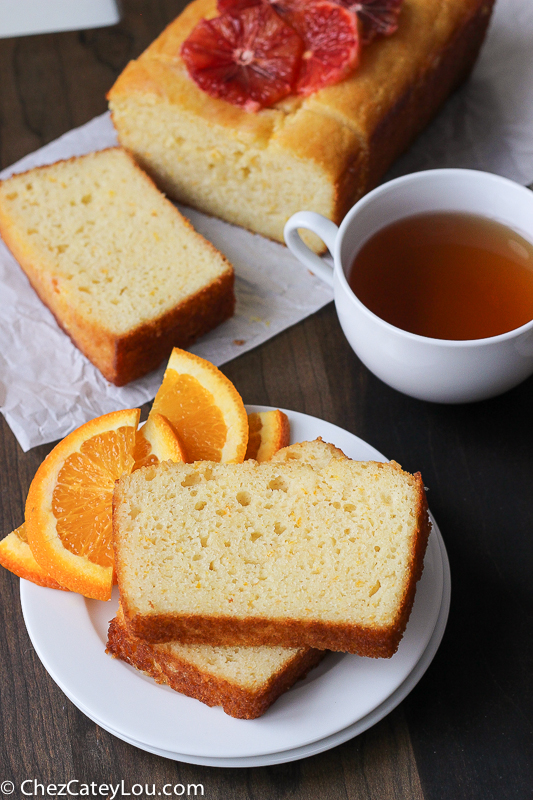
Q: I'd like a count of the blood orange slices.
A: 4